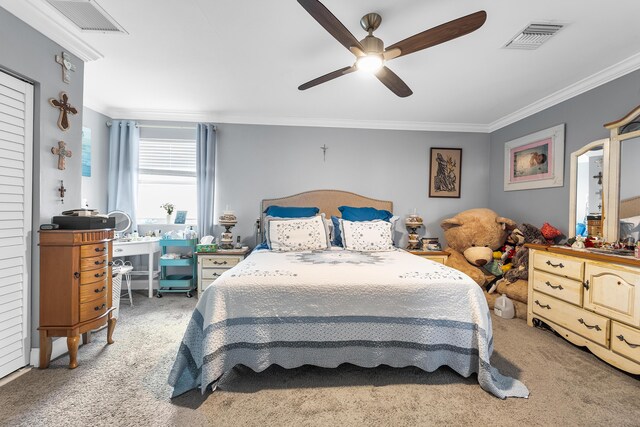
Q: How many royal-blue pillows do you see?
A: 2